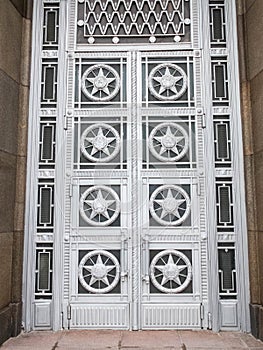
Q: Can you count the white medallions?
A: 8